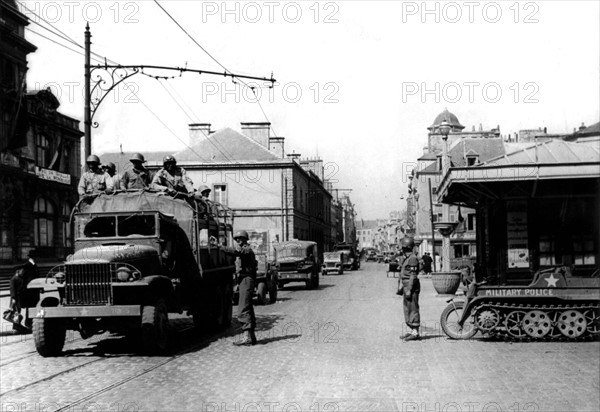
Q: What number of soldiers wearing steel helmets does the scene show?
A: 7